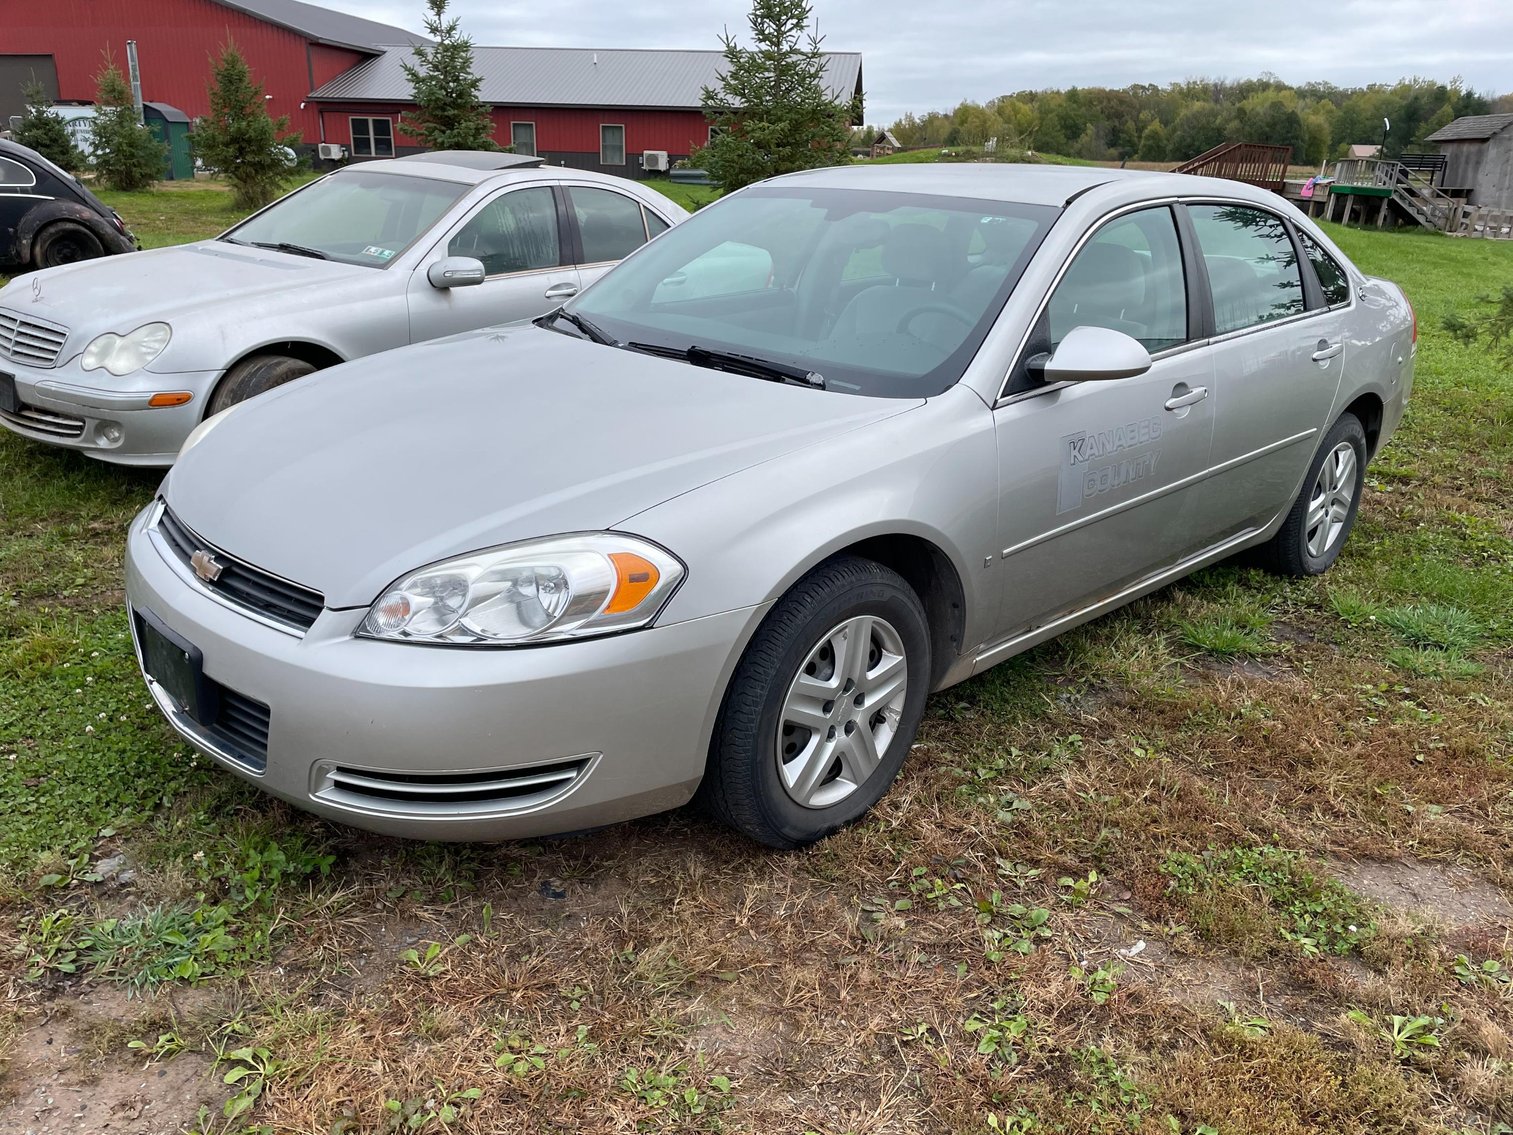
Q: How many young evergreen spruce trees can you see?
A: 5